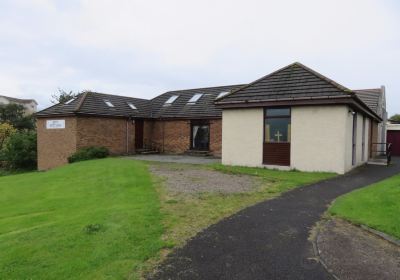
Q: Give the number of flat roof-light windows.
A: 6